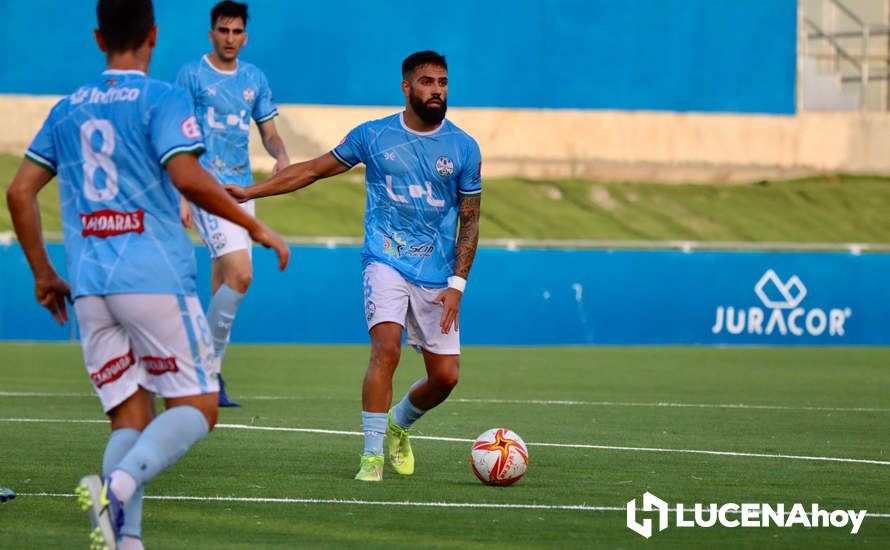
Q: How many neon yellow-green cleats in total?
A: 2